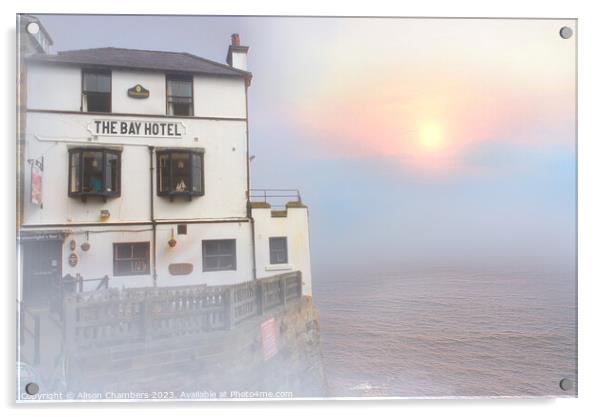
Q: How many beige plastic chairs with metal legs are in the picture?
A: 0